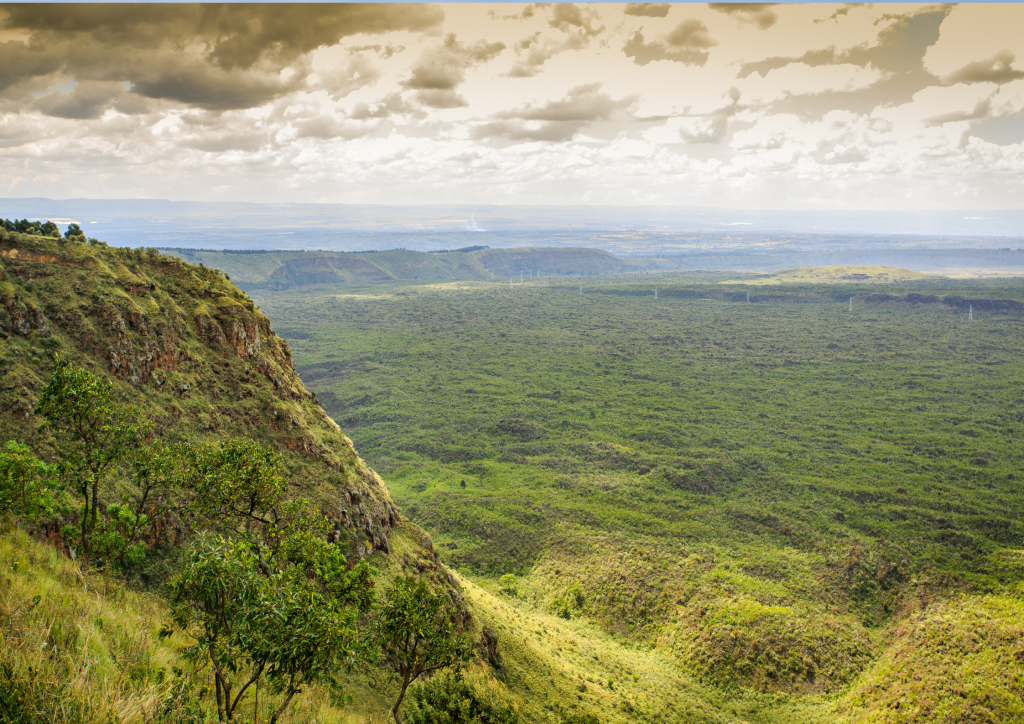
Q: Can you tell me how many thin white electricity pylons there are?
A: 10